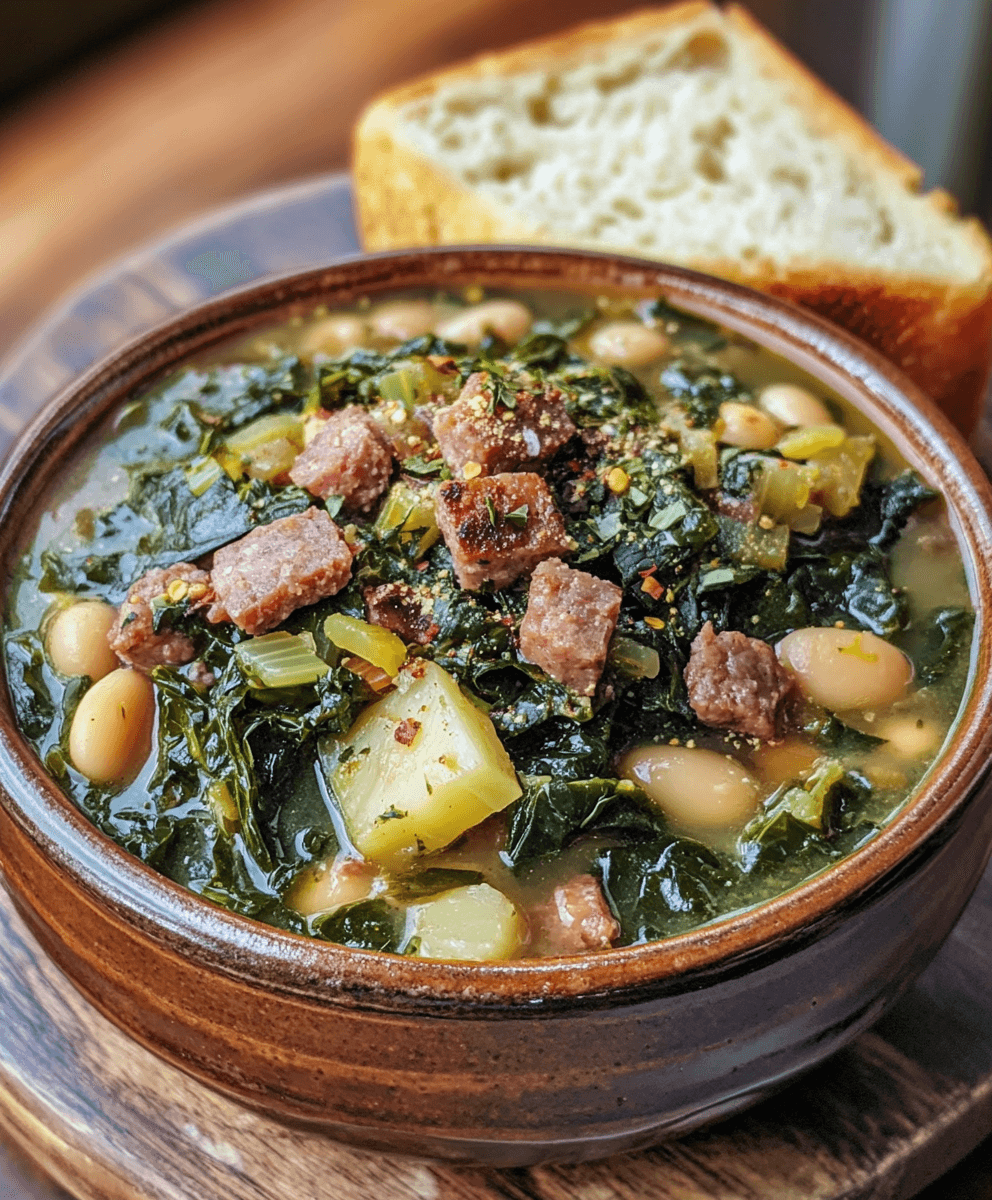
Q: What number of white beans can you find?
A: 12